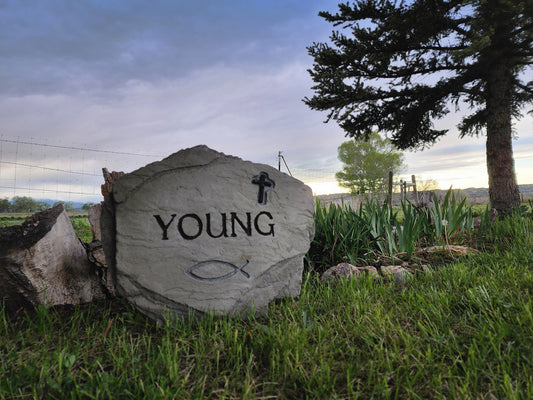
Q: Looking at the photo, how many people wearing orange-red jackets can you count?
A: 0